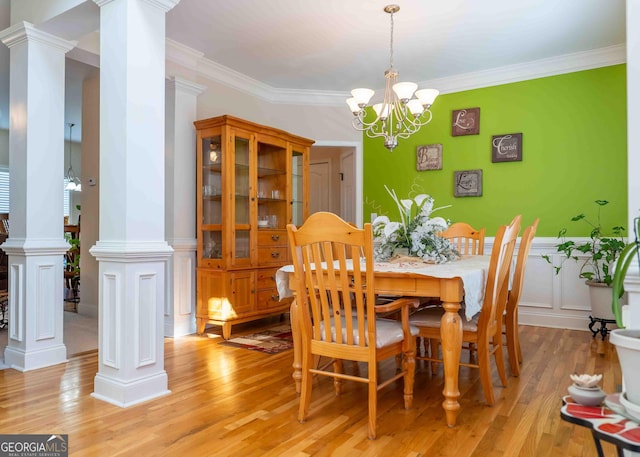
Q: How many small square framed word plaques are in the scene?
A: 4